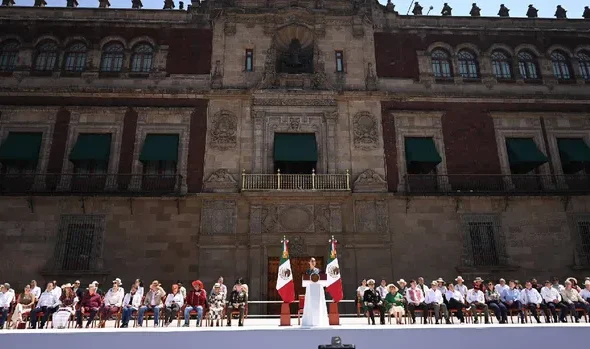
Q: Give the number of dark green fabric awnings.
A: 7